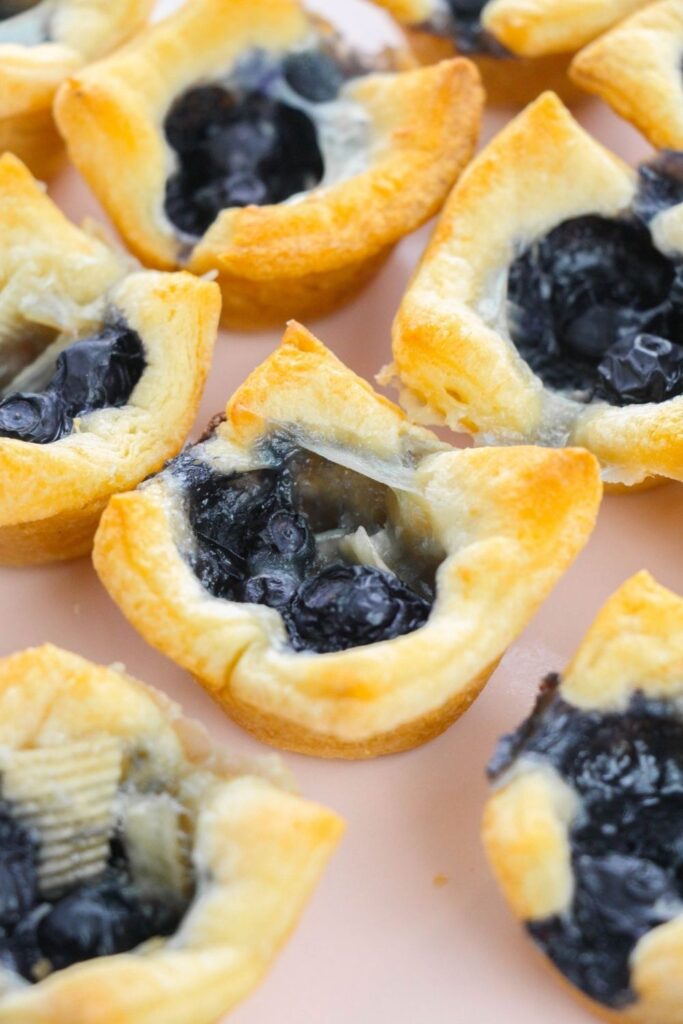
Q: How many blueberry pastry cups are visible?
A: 9